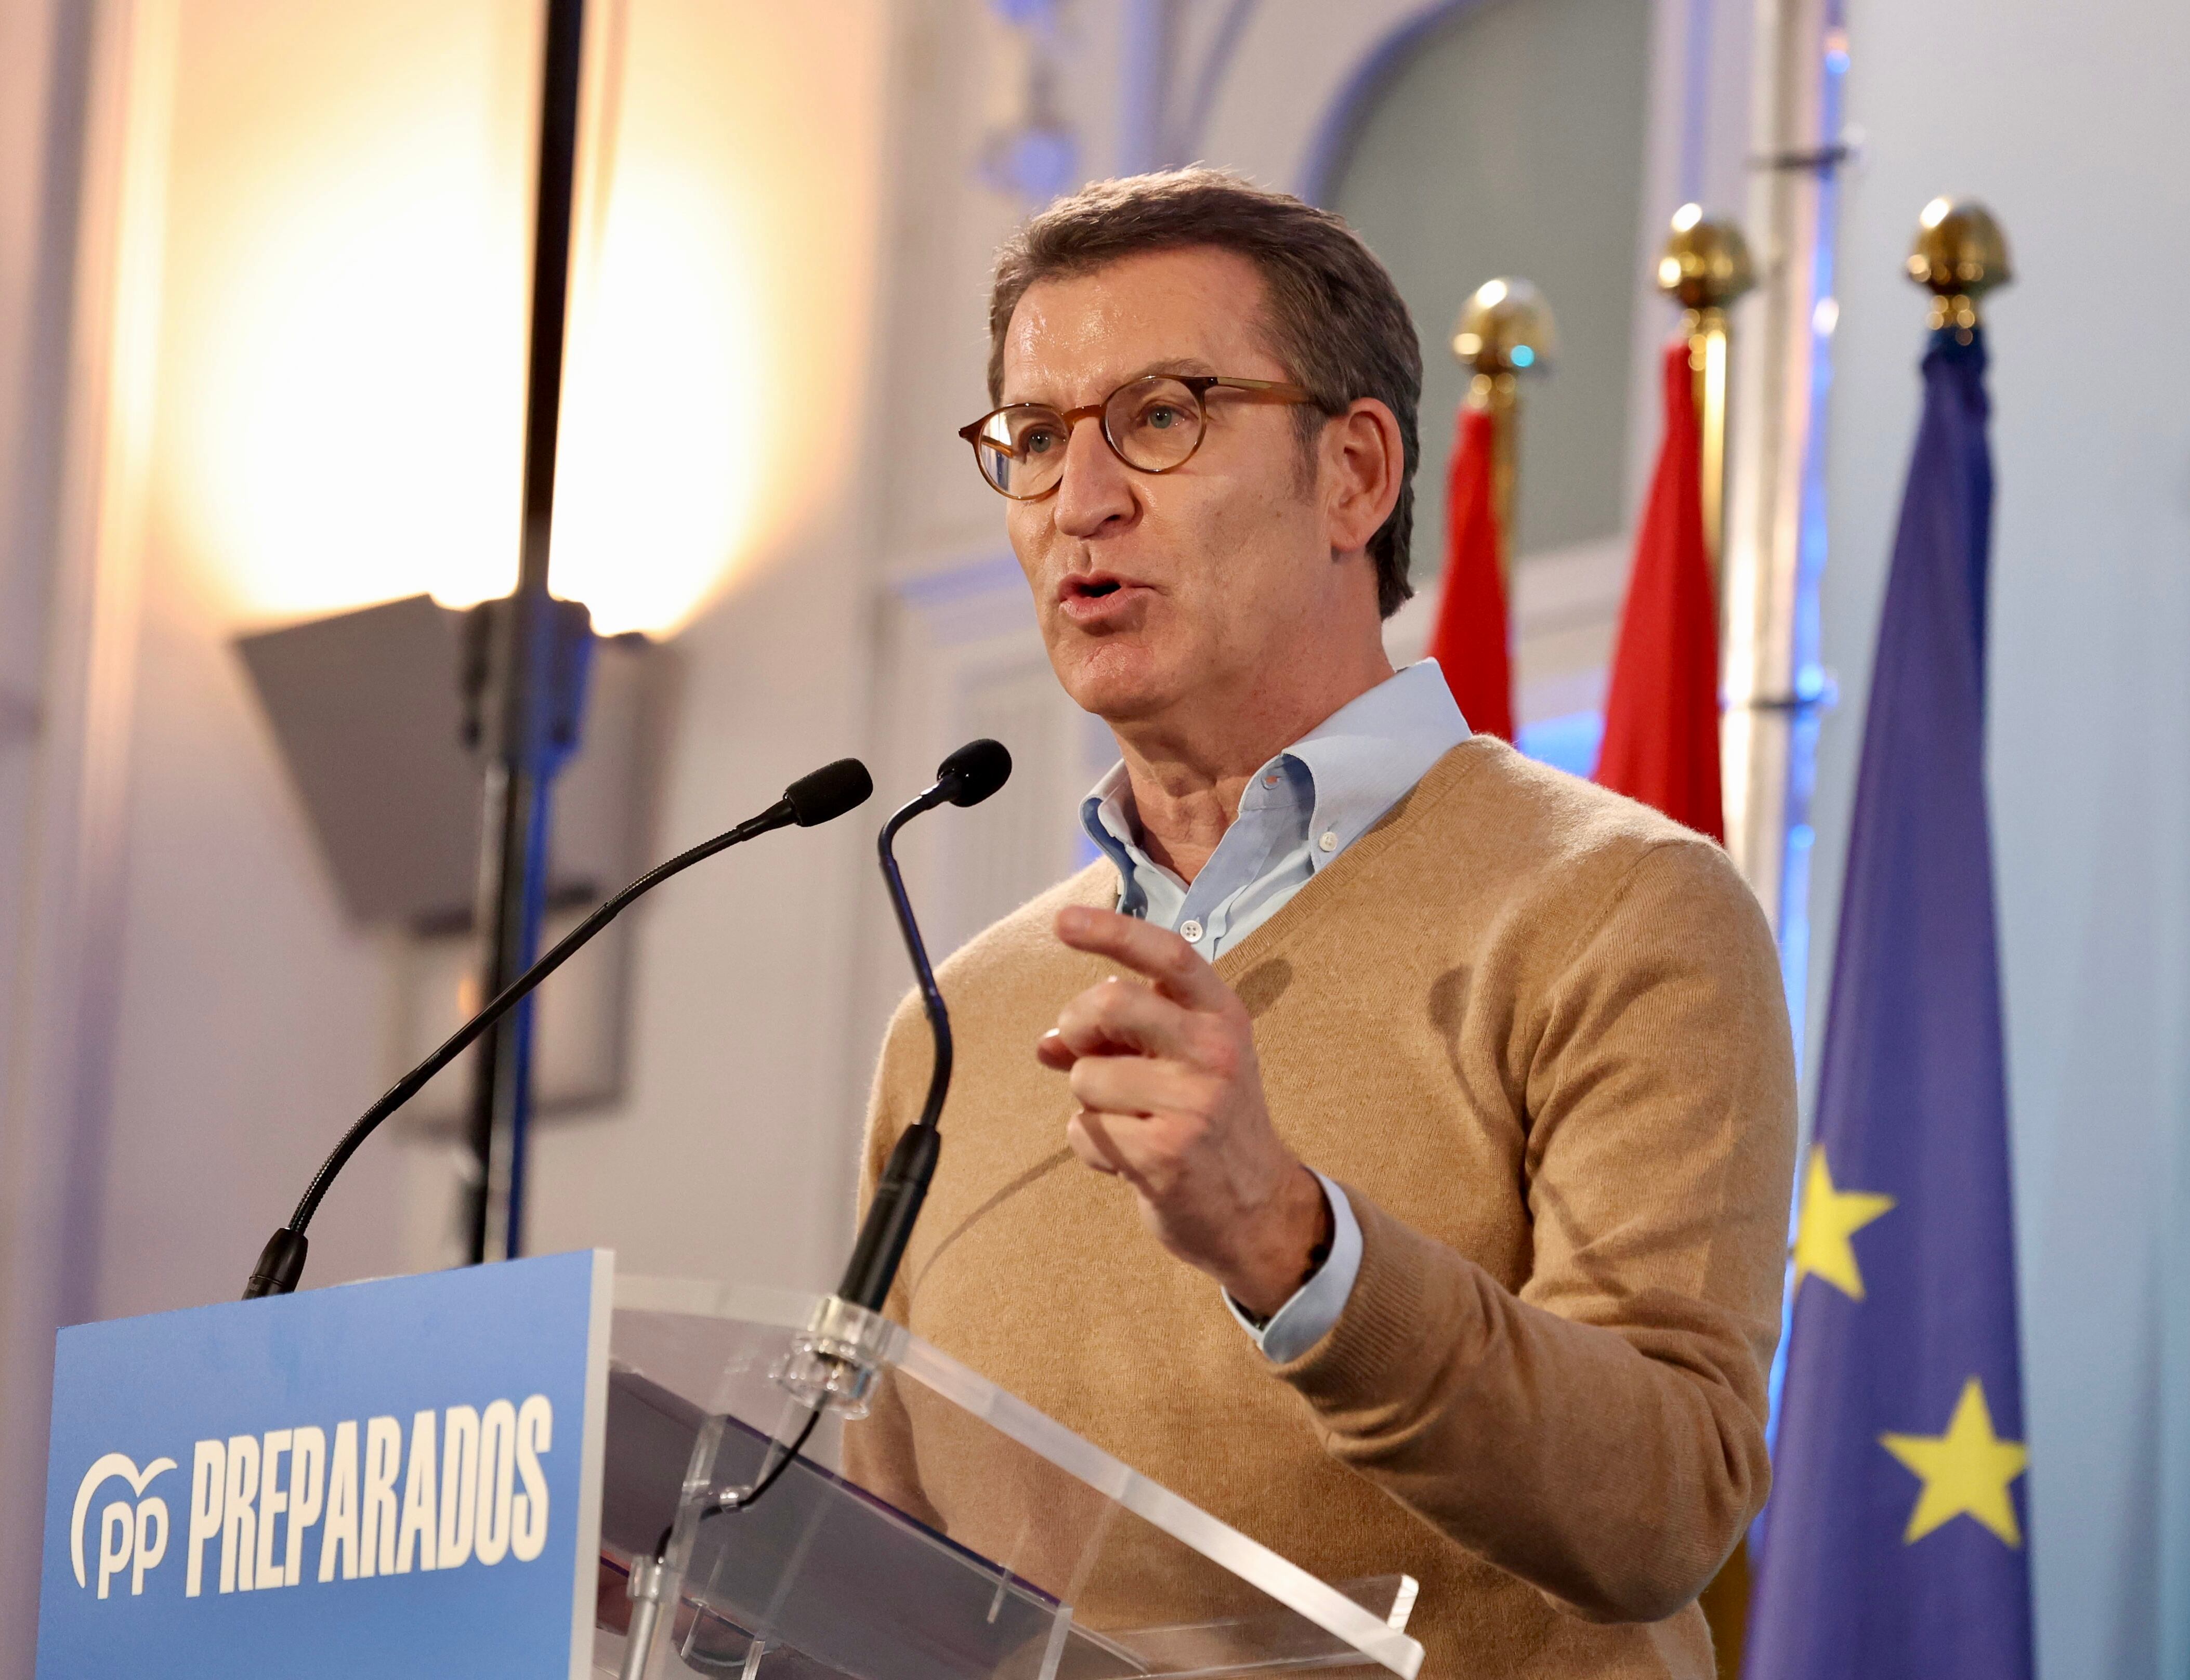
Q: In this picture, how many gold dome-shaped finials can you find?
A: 3